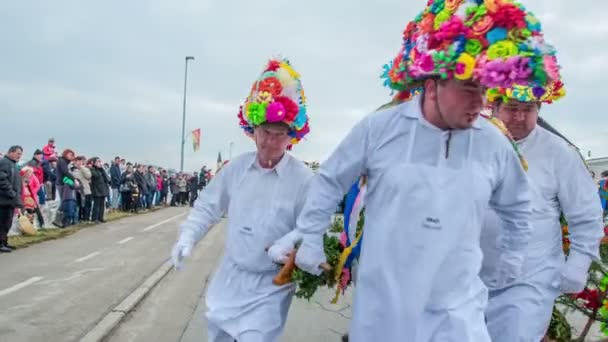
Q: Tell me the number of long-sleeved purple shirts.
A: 0